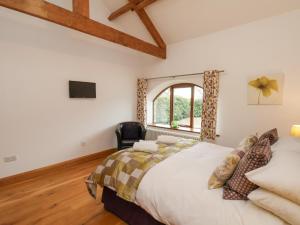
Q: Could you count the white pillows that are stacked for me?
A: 2